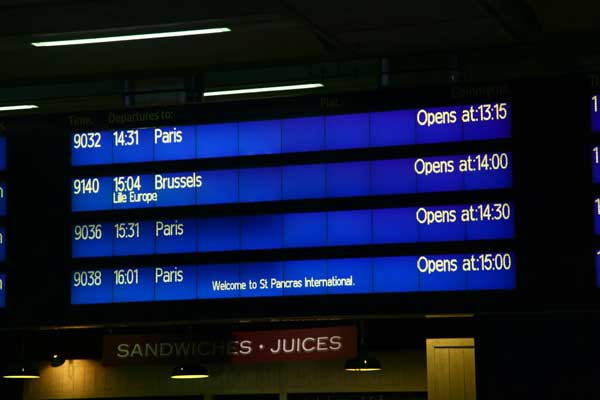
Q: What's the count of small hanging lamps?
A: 3